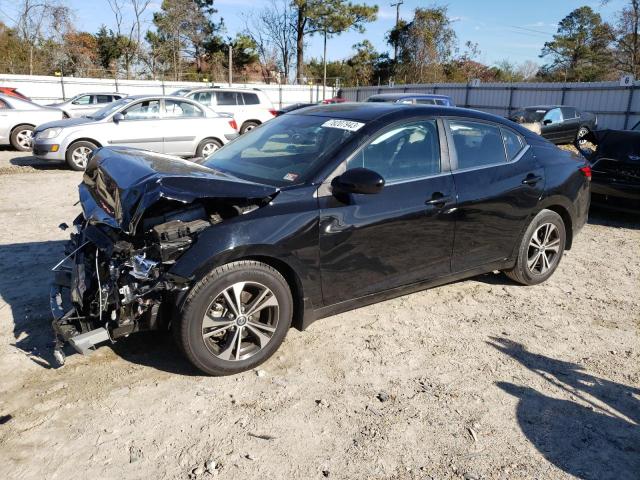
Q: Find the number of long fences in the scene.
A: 2